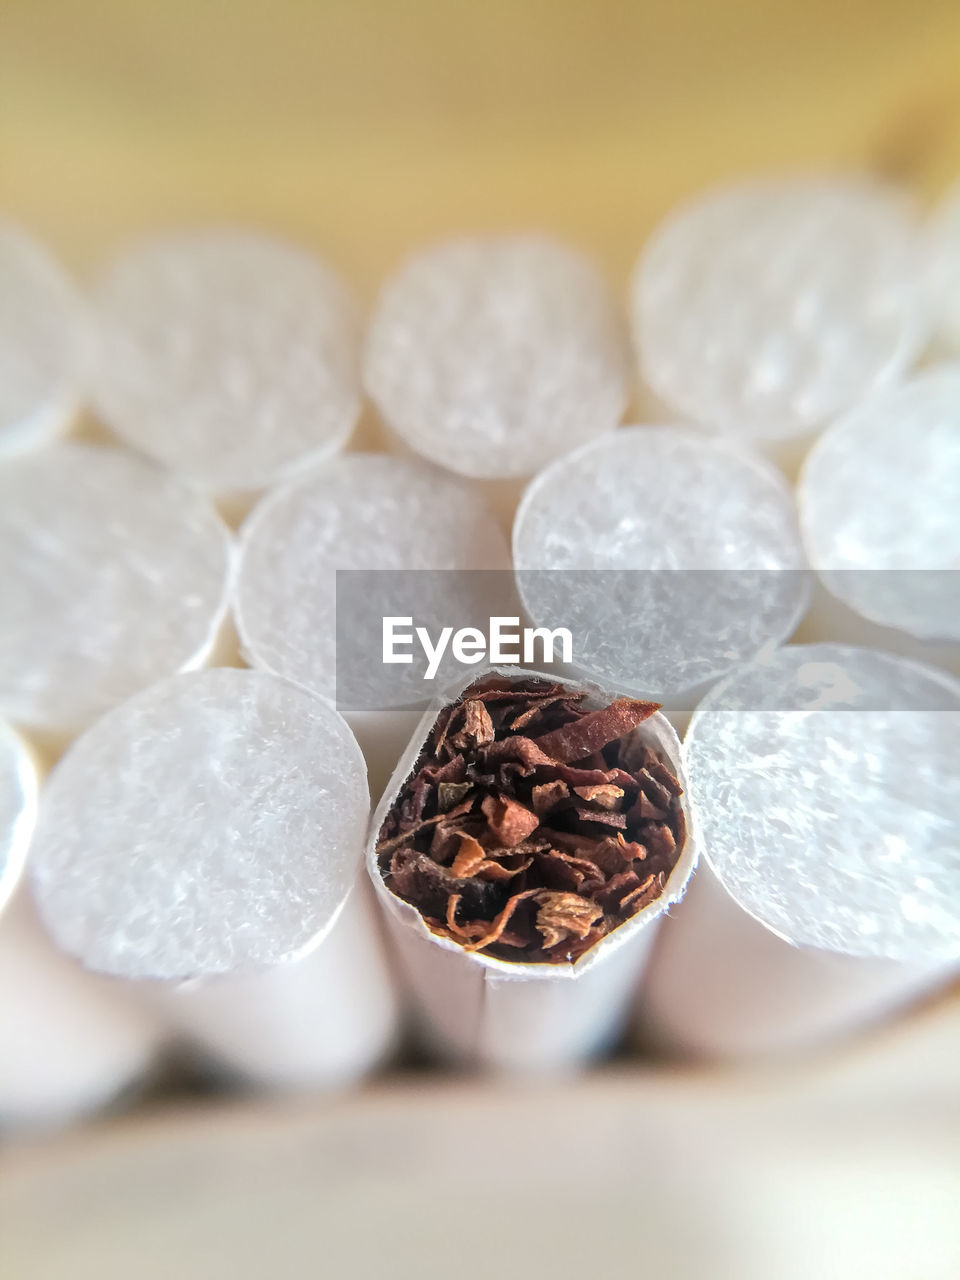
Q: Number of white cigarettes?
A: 12